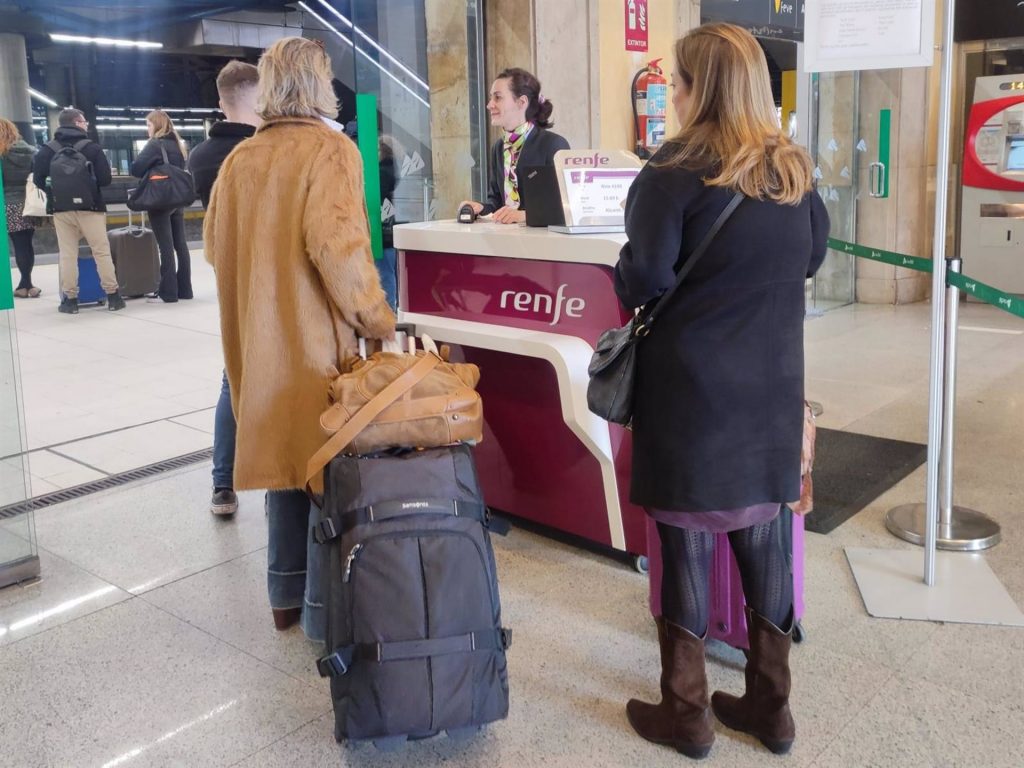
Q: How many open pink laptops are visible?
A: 0